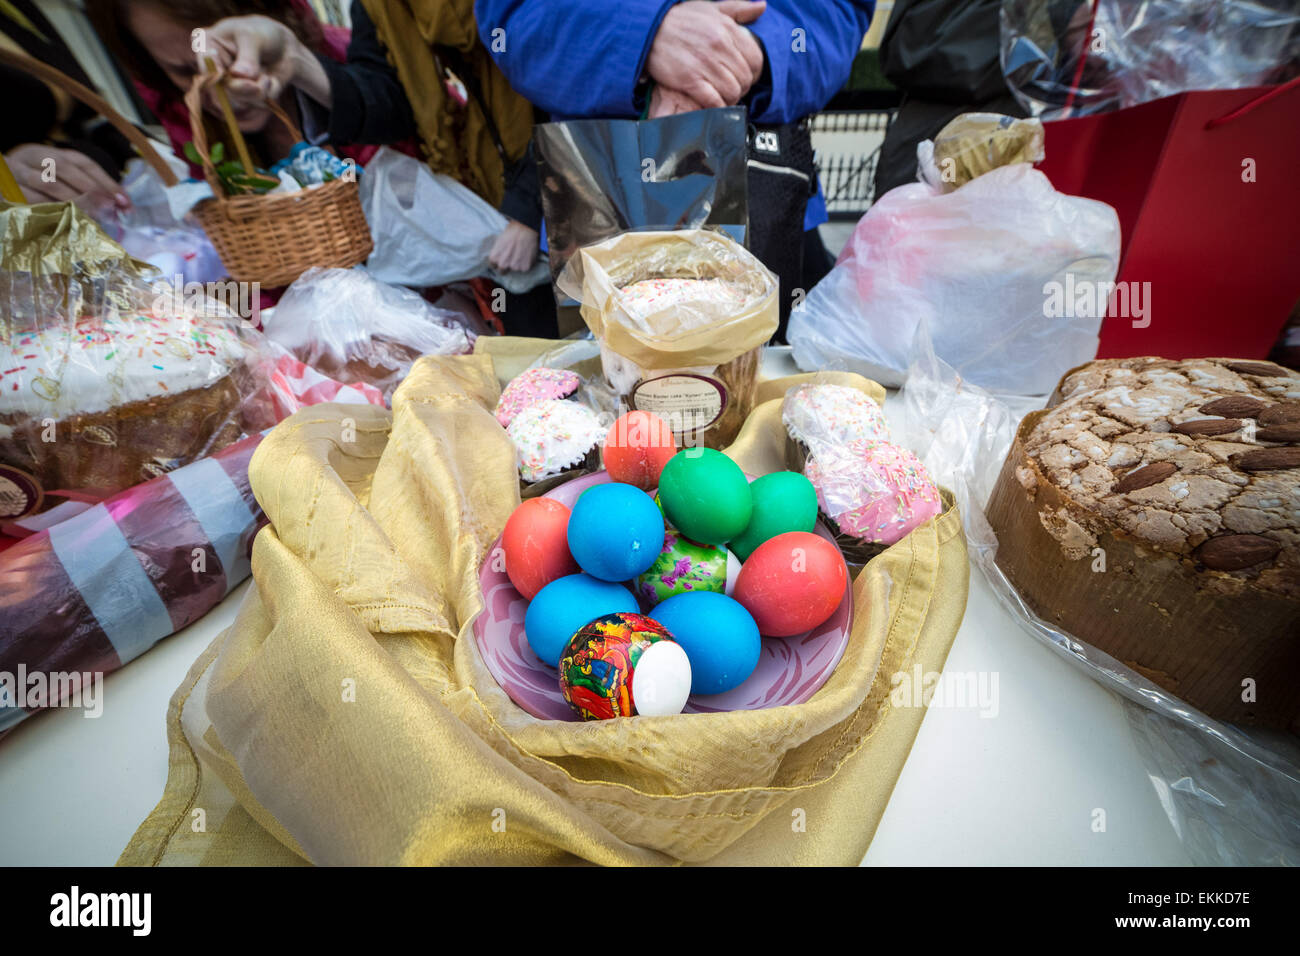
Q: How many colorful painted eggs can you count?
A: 10